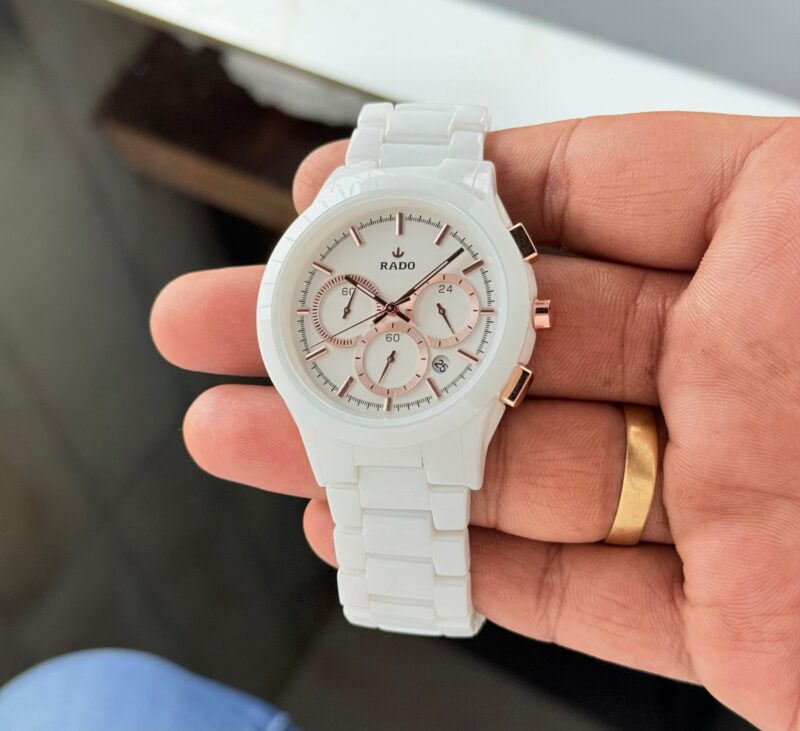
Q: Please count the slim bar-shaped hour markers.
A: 12